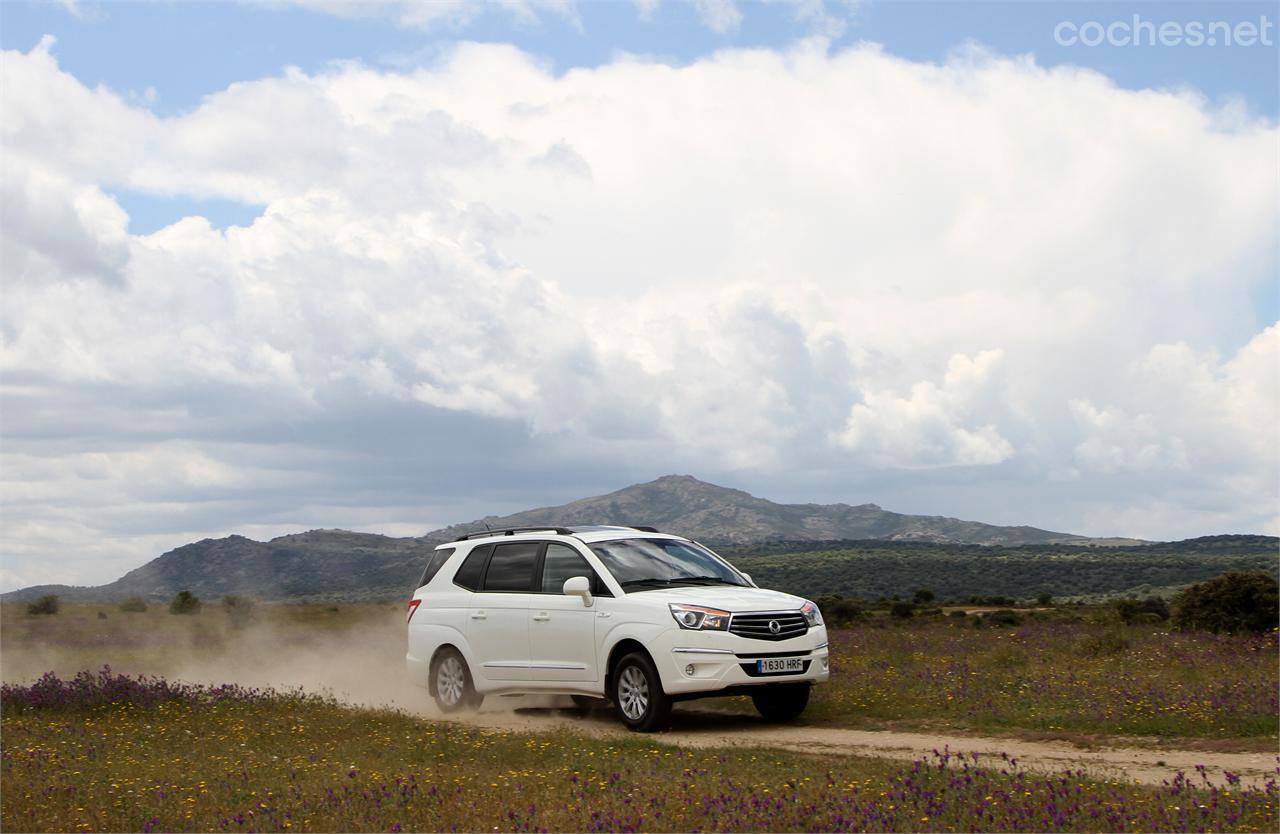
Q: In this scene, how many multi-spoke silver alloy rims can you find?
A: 2